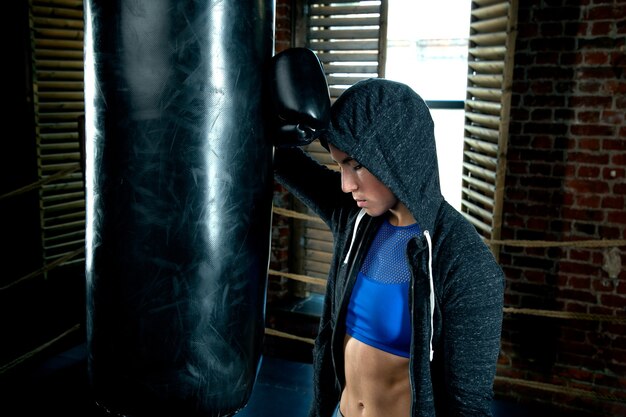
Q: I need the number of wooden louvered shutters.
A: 3